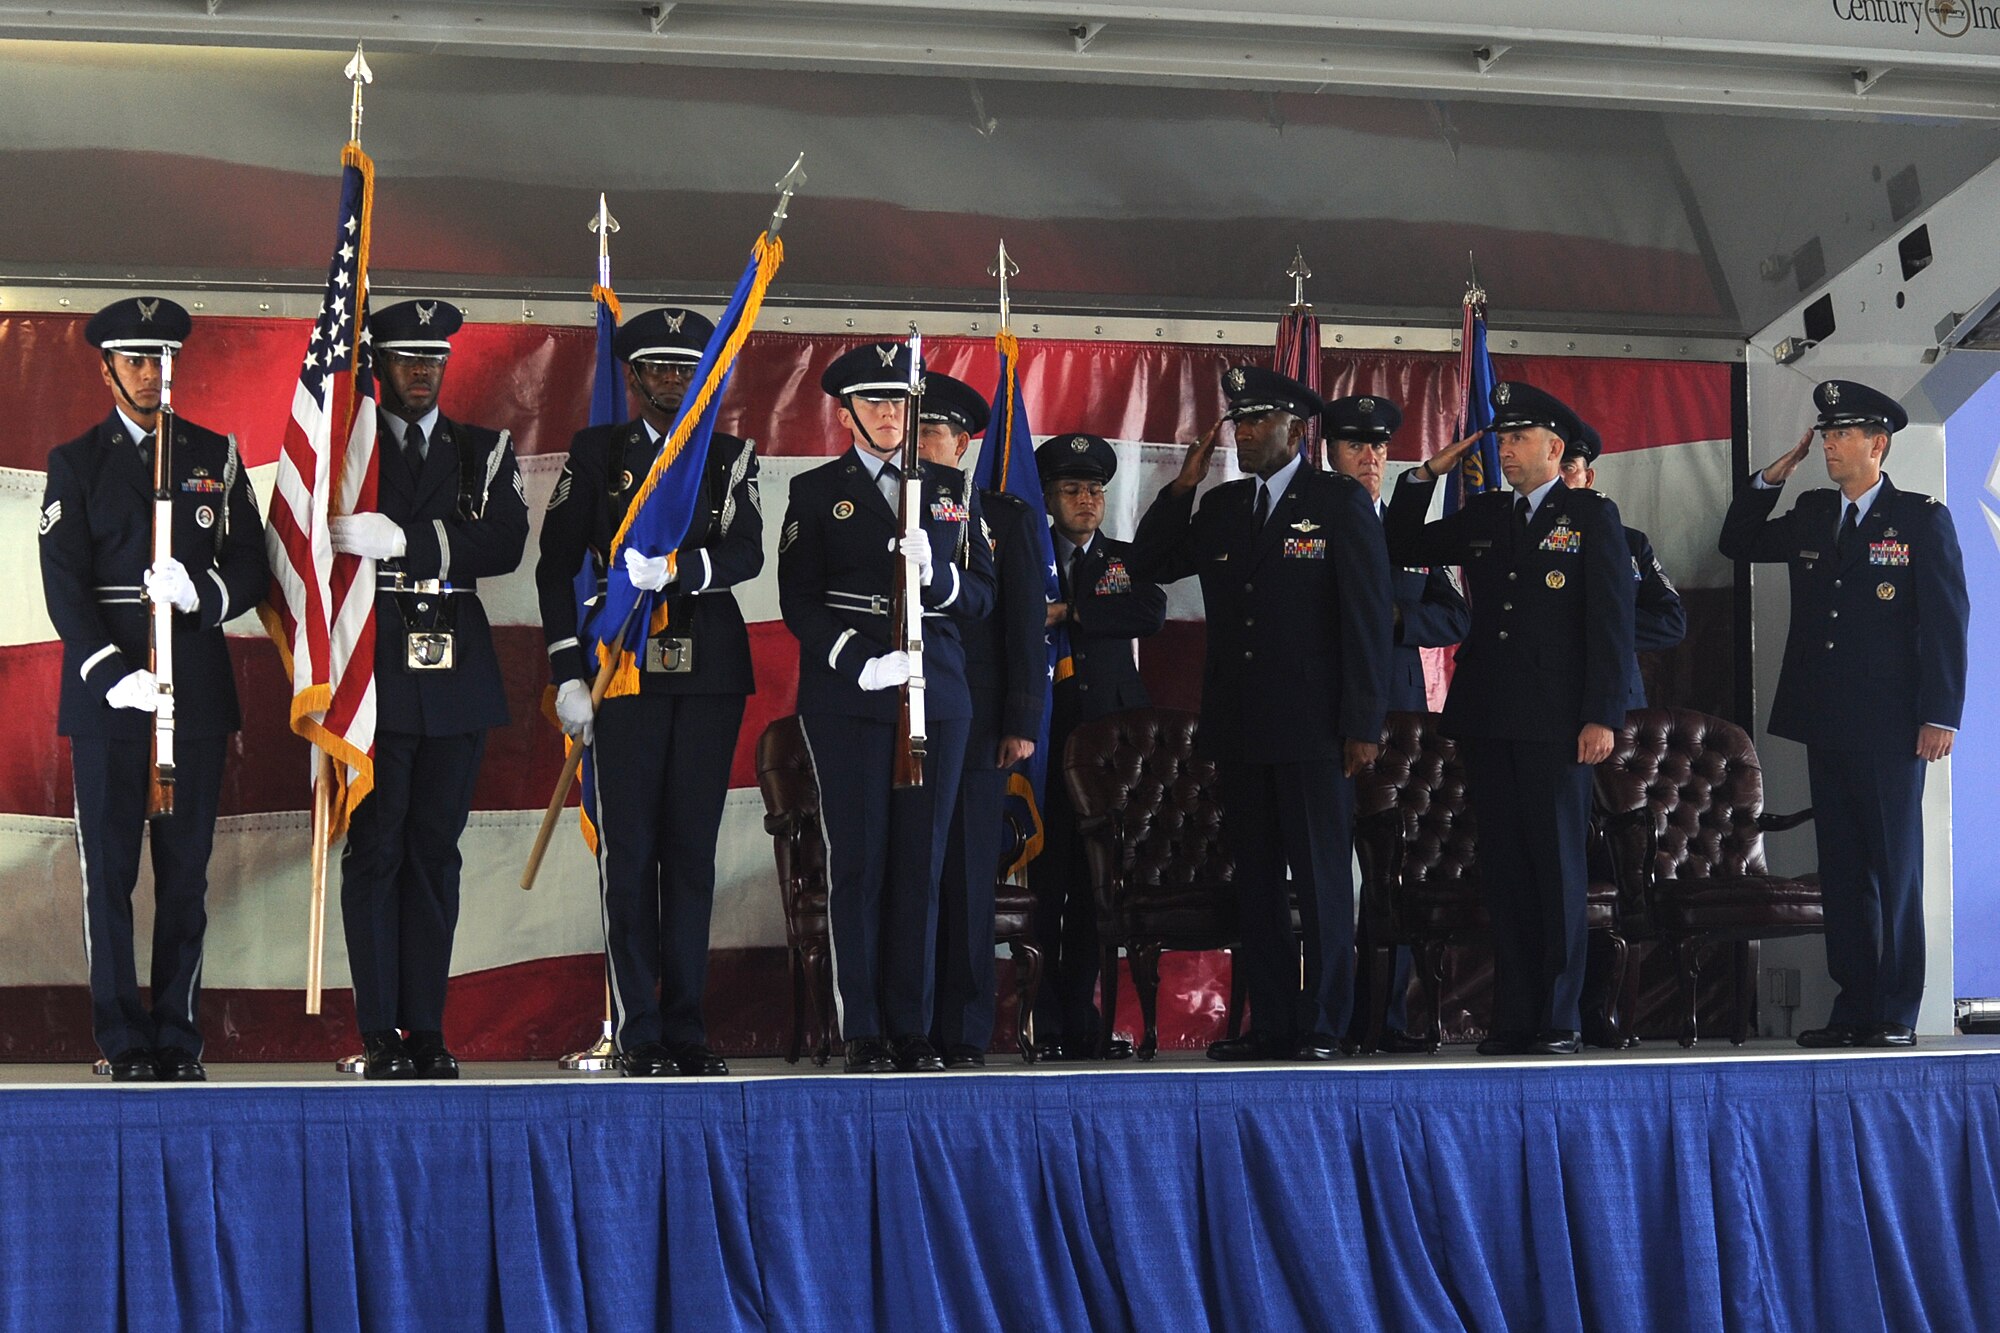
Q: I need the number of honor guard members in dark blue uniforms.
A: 4